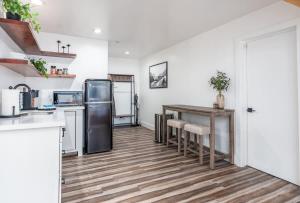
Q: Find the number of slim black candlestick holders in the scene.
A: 3